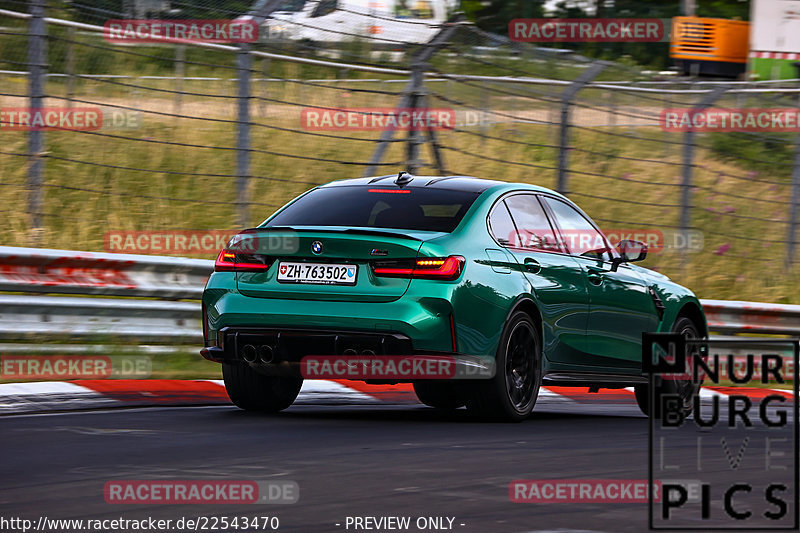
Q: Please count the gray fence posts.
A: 6